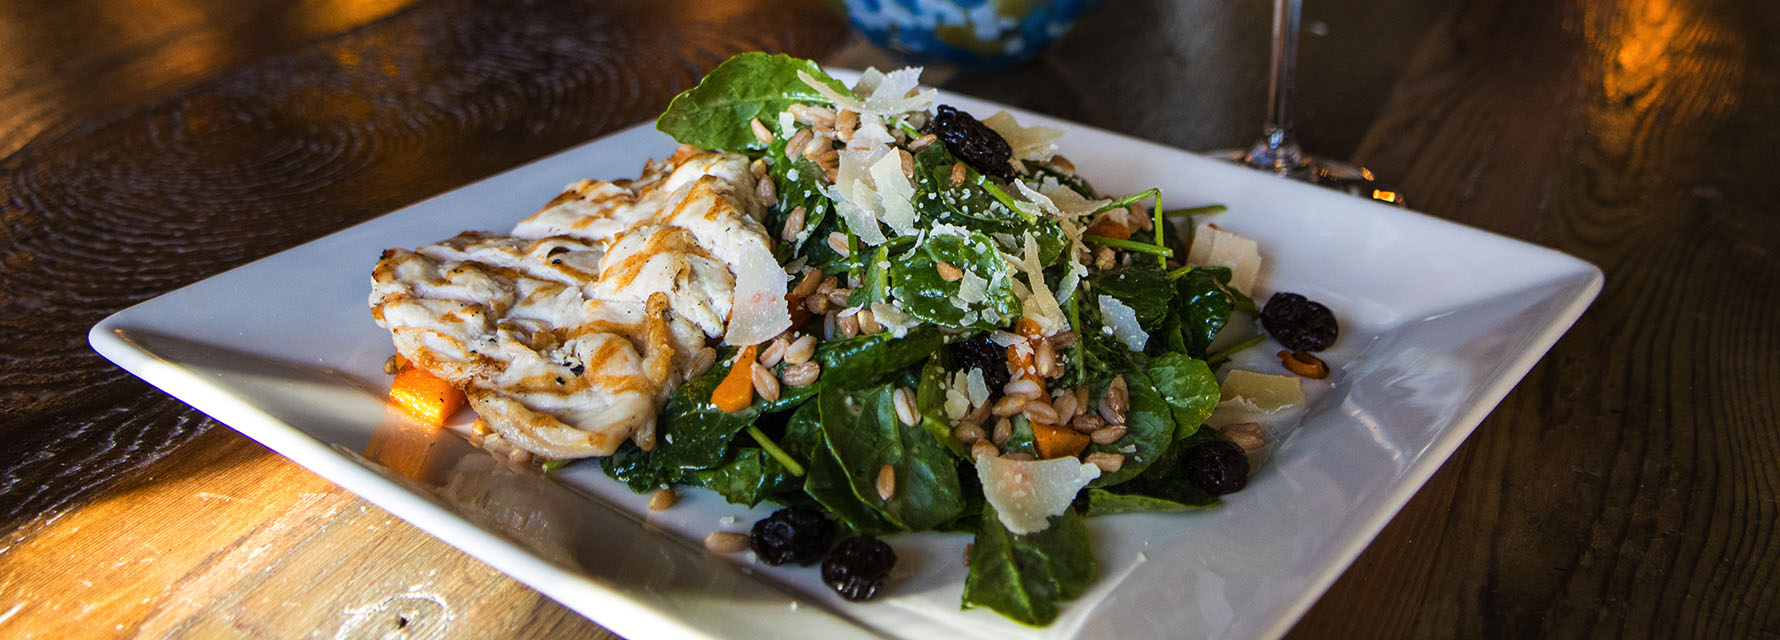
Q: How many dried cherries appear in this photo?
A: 6